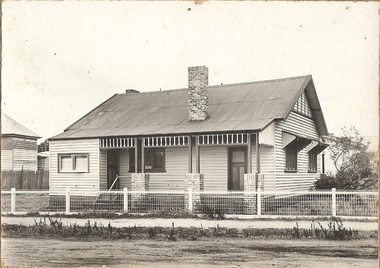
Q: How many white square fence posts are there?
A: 6